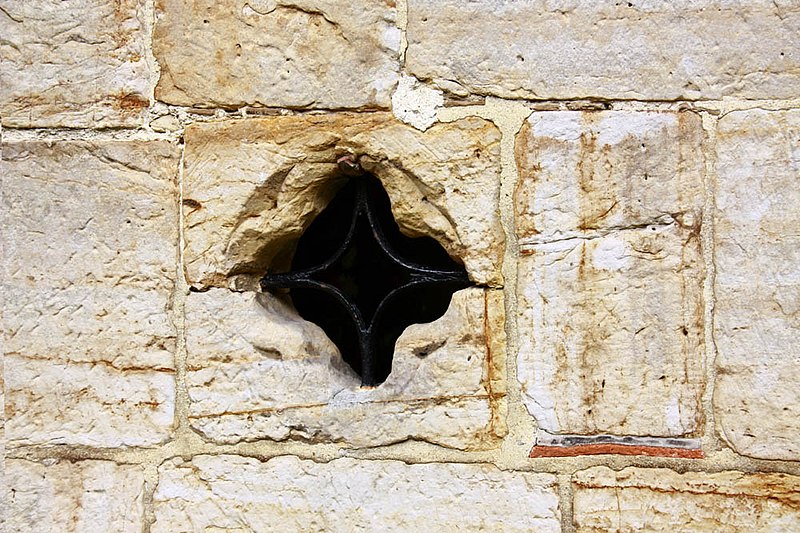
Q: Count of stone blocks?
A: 11